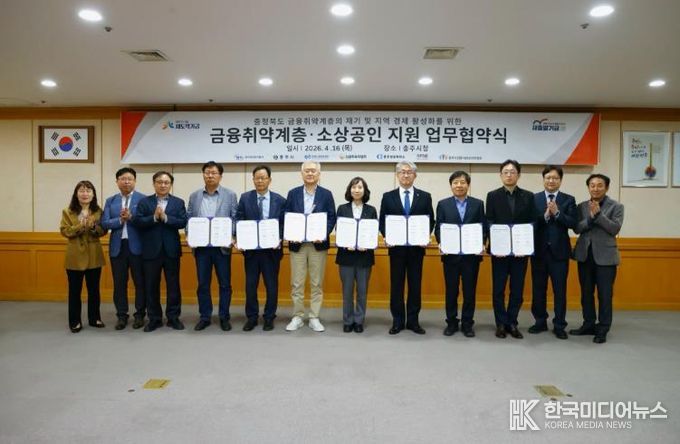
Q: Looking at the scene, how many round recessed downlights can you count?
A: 11